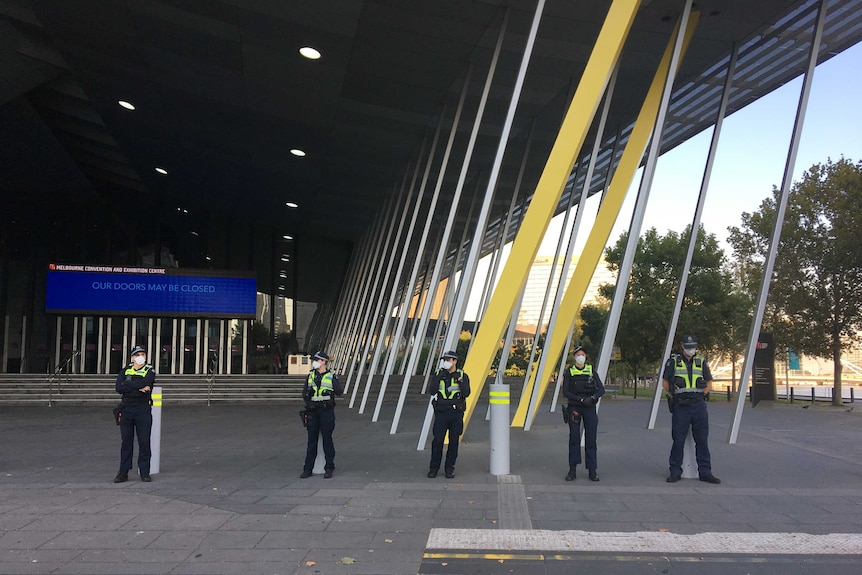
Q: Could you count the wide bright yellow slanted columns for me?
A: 2